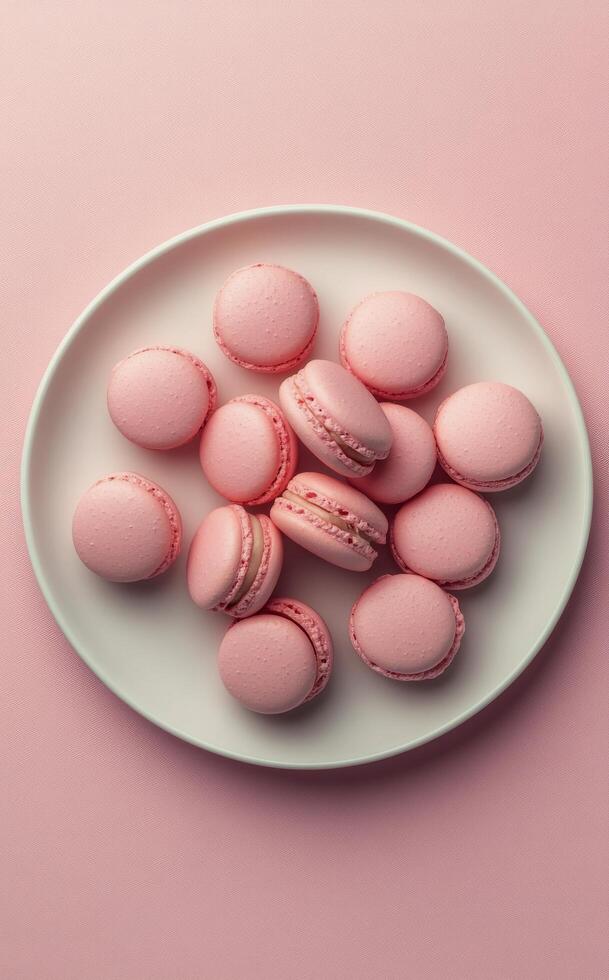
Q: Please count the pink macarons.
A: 13